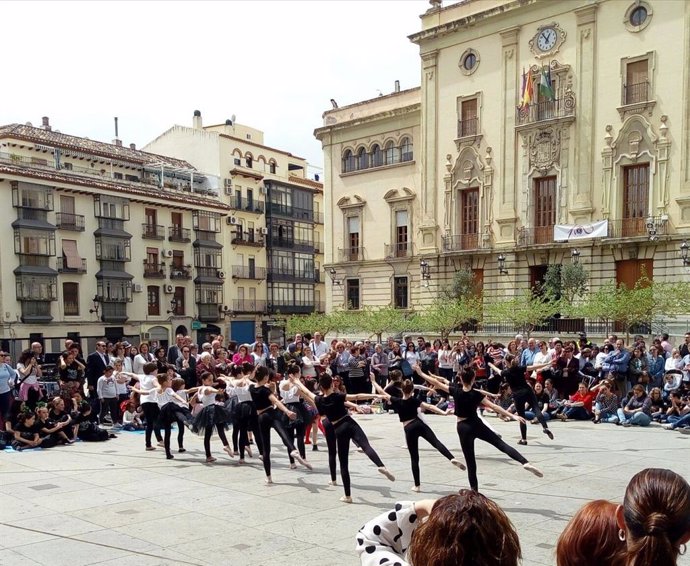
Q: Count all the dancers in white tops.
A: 7